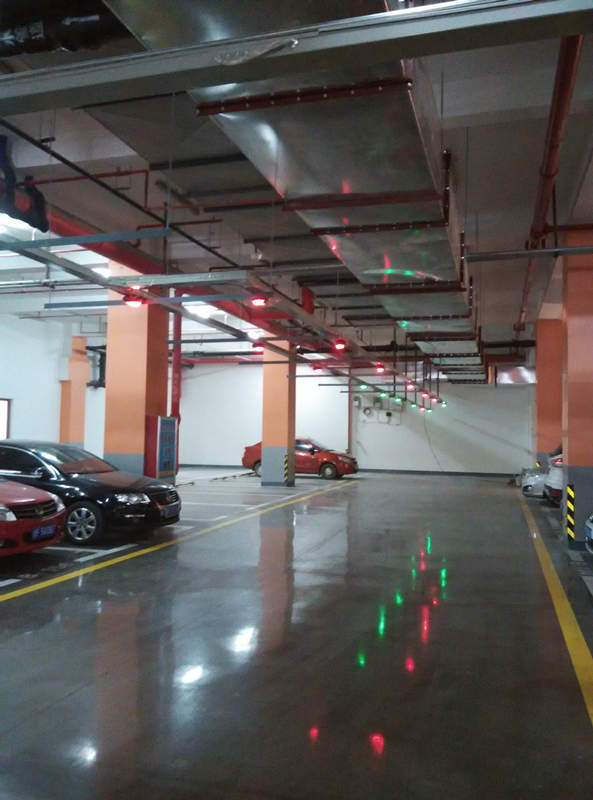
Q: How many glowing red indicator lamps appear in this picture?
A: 10